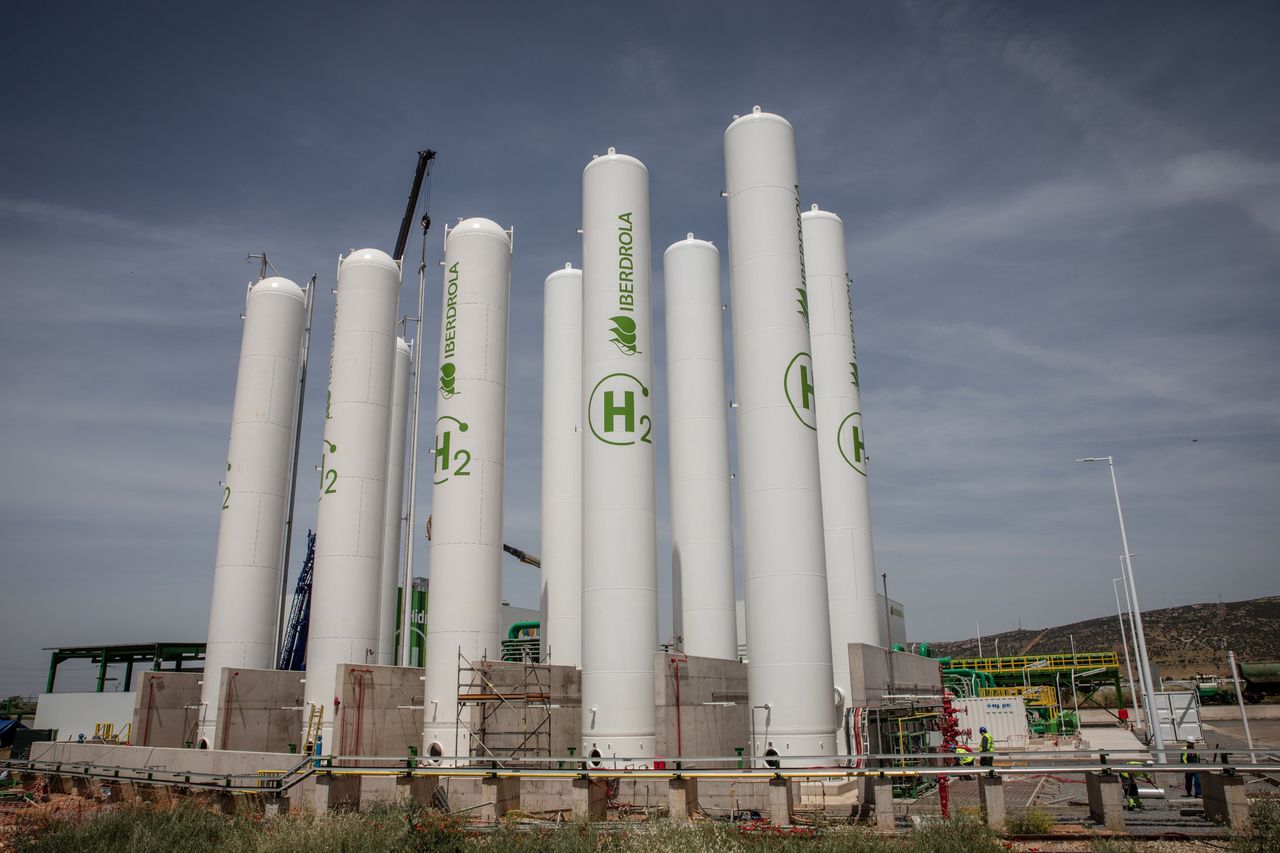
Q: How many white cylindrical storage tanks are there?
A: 9